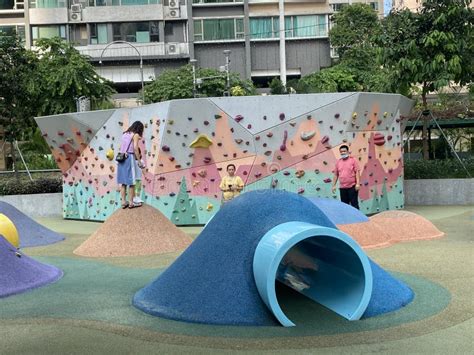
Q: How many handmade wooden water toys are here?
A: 0